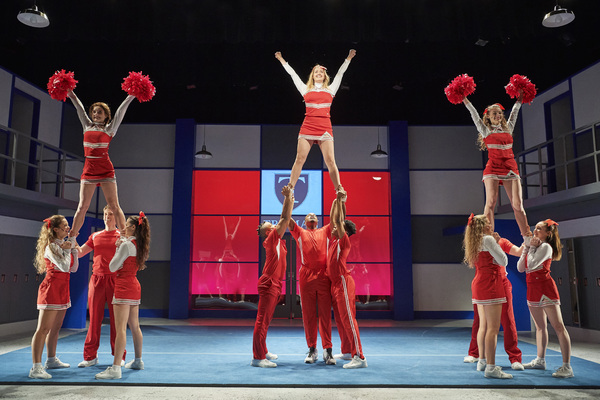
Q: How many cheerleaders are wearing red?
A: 12